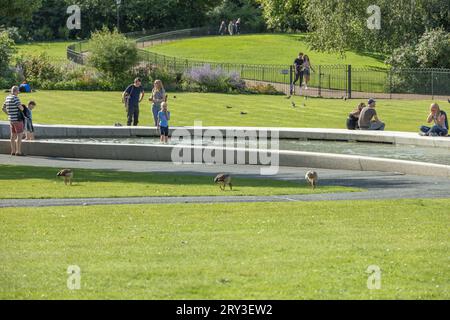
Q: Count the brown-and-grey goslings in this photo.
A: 3